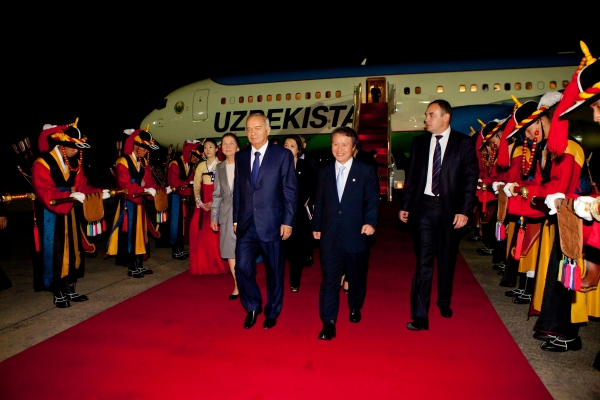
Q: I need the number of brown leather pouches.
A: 4